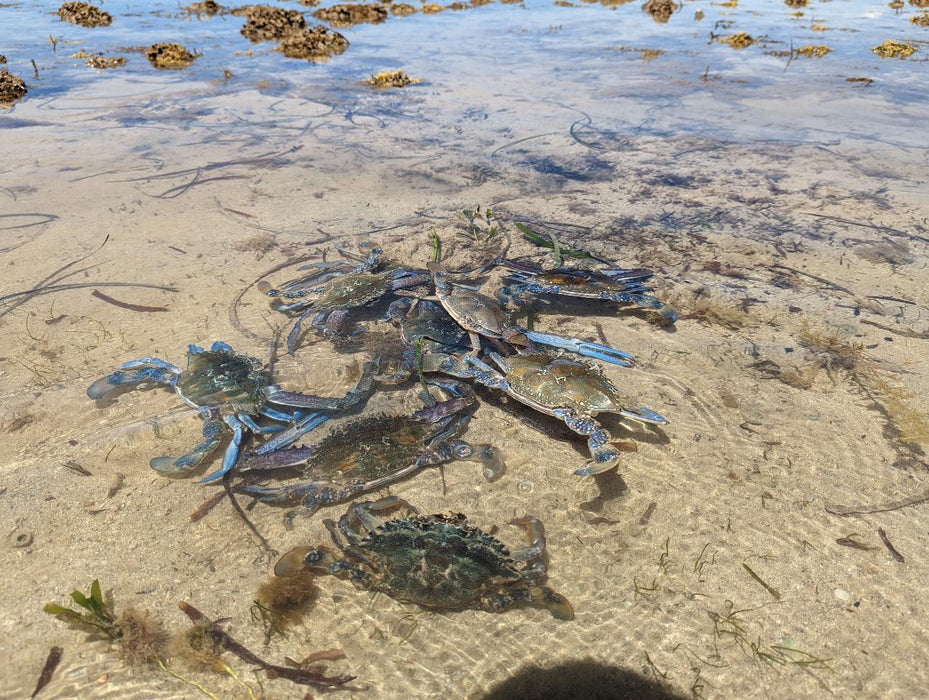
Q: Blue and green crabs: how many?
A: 8